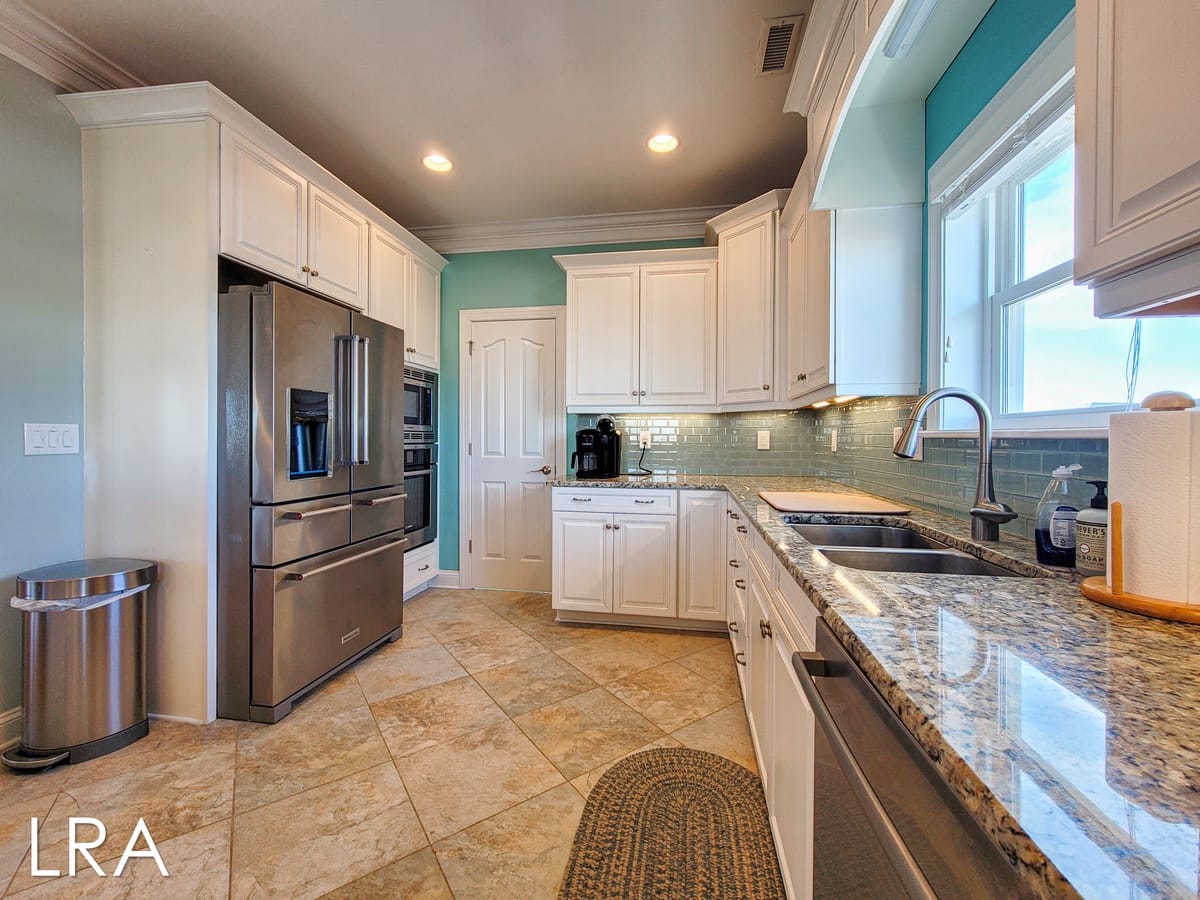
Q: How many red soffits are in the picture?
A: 0